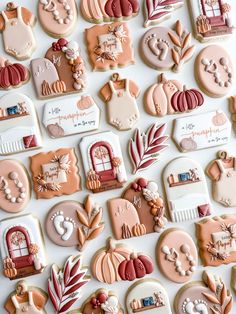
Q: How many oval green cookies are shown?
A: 0